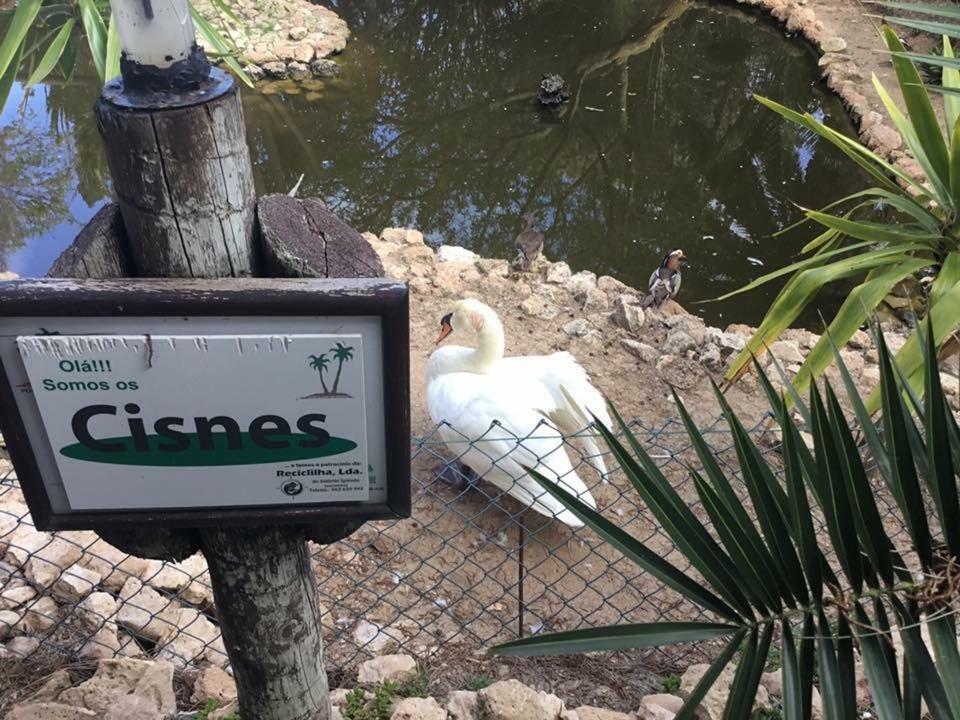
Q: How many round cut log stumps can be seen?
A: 3